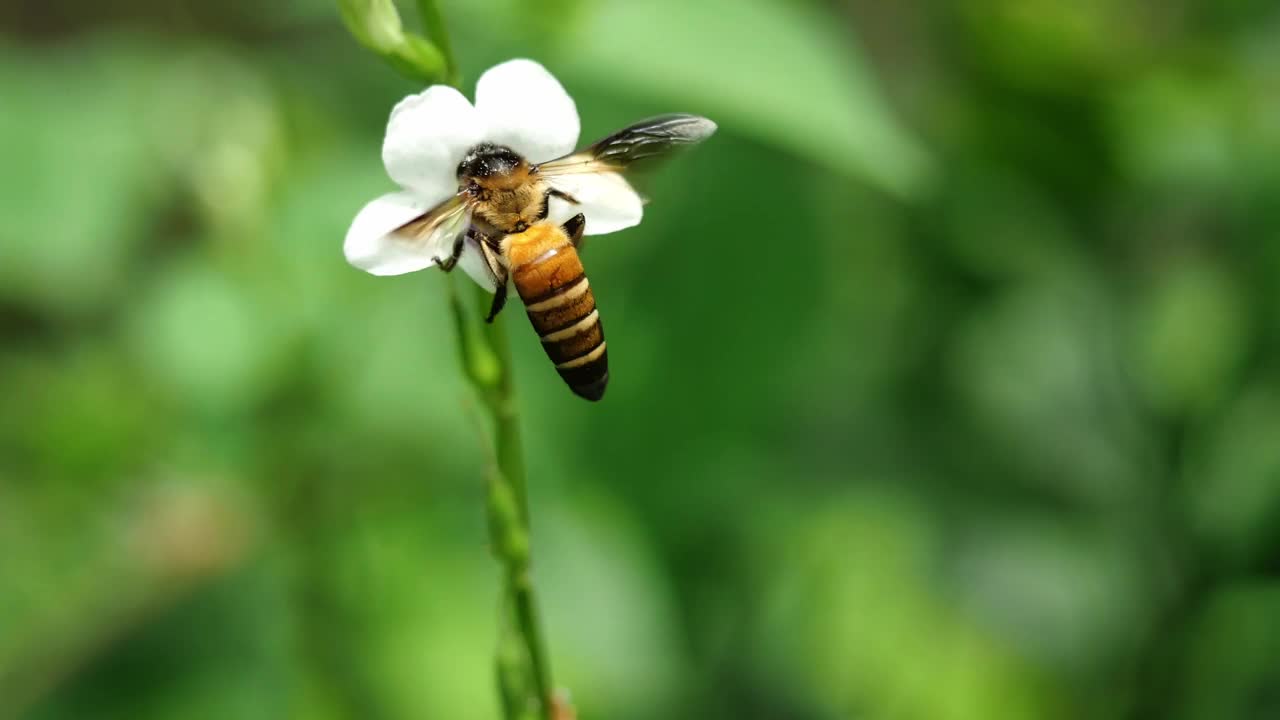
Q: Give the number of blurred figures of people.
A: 0